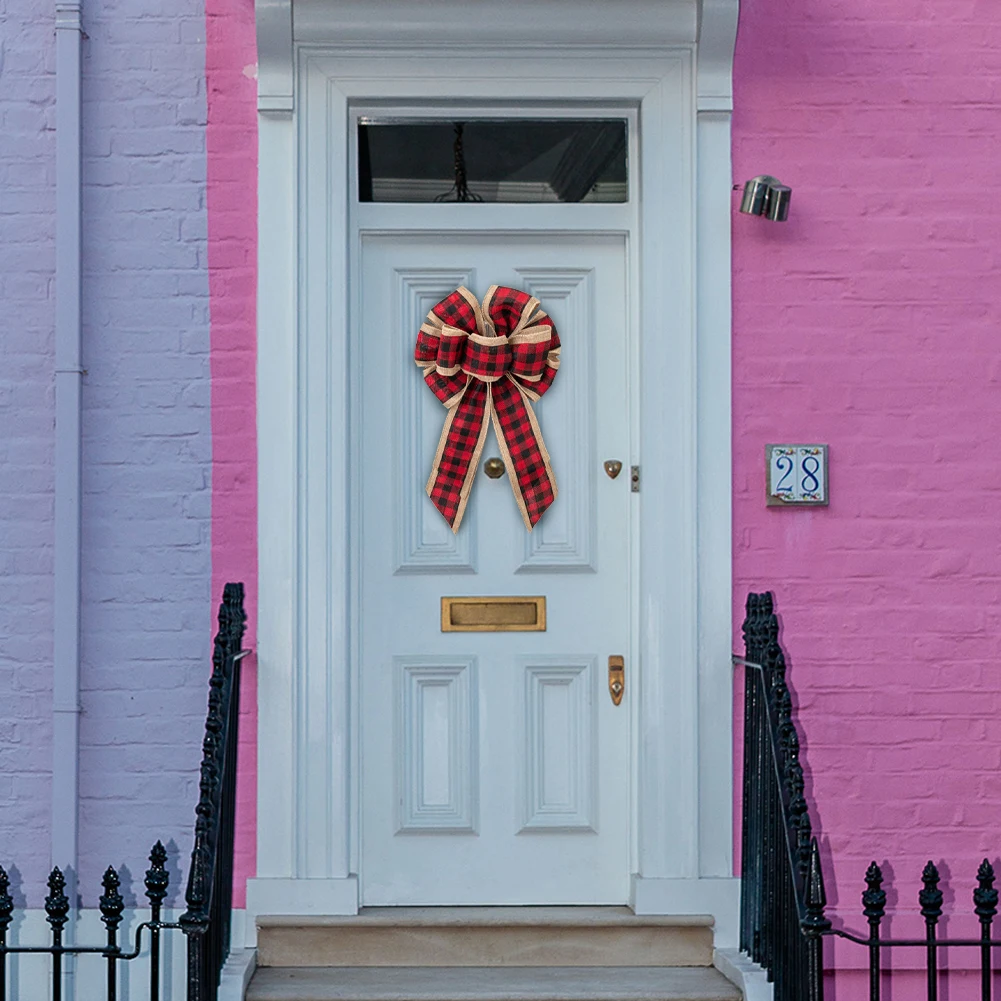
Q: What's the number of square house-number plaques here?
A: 1